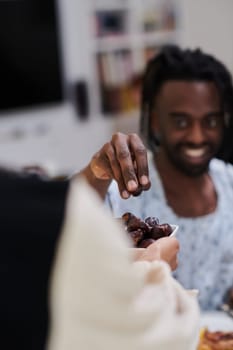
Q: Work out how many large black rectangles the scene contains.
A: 1